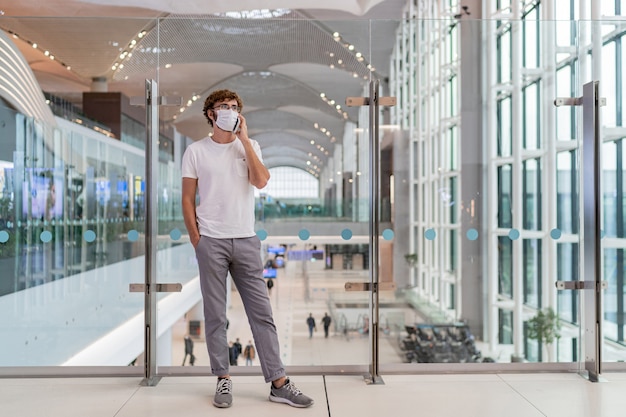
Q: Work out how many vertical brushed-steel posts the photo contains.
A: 3